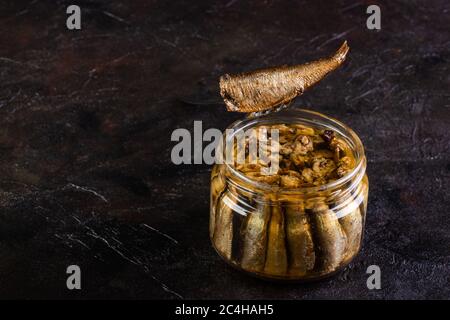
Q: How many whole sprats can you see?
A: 1